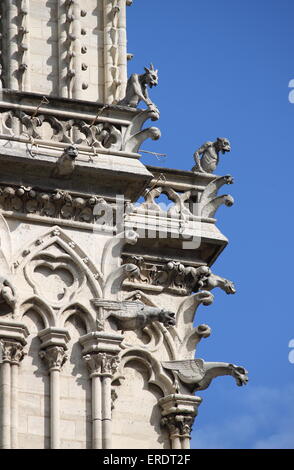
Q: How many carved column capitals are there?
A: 4